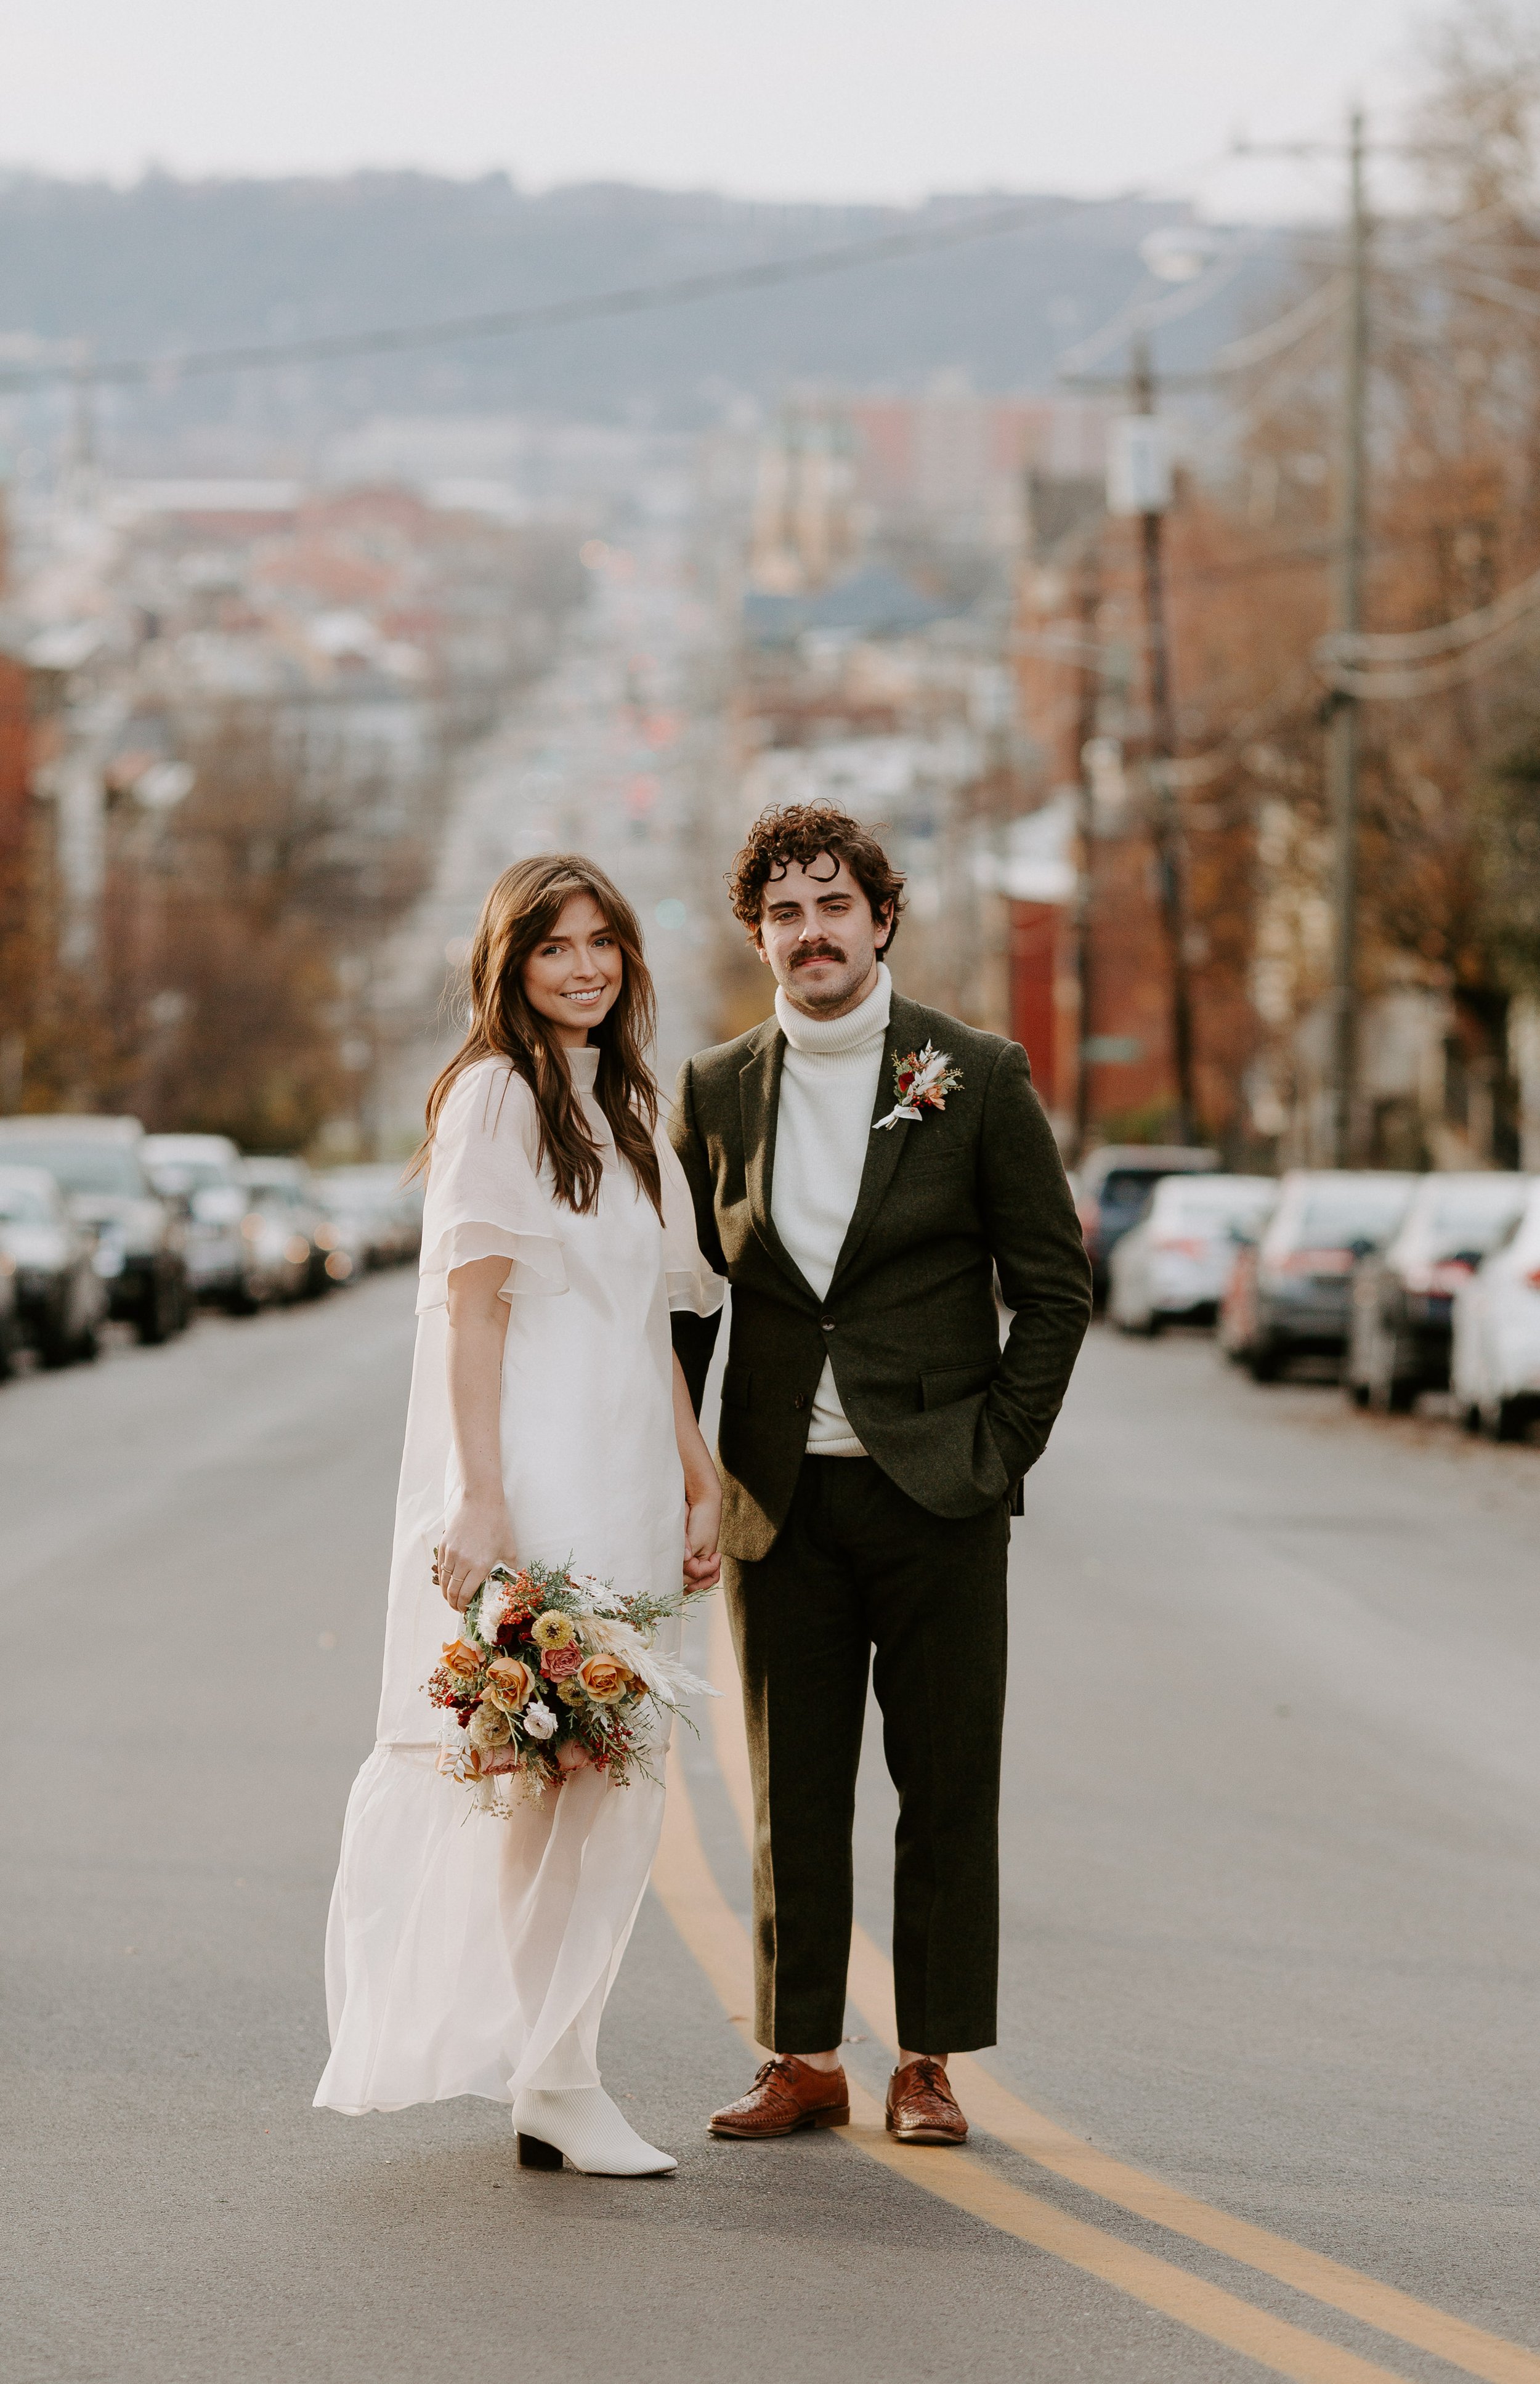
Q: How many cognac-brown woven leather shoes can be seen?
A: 2